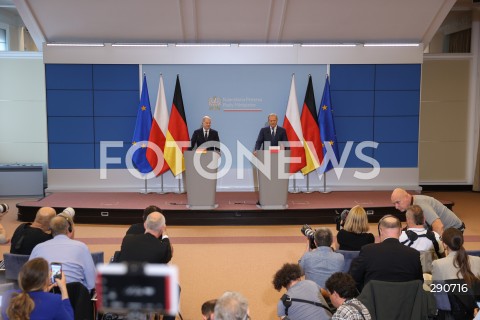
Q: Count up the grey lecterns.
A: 2